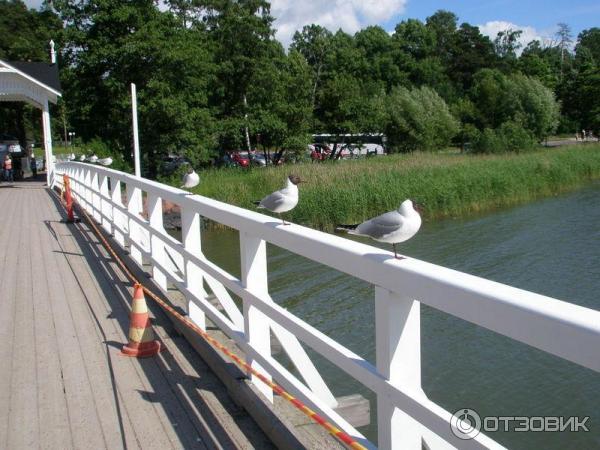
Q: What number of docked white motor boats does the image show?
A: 0